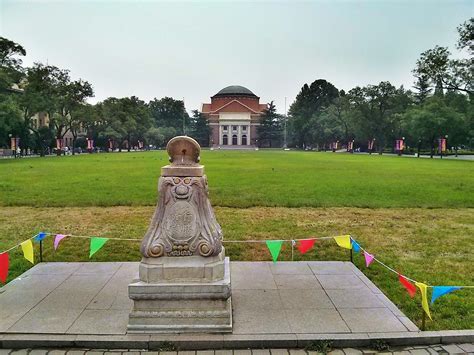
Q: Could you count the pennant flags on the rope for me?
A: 13